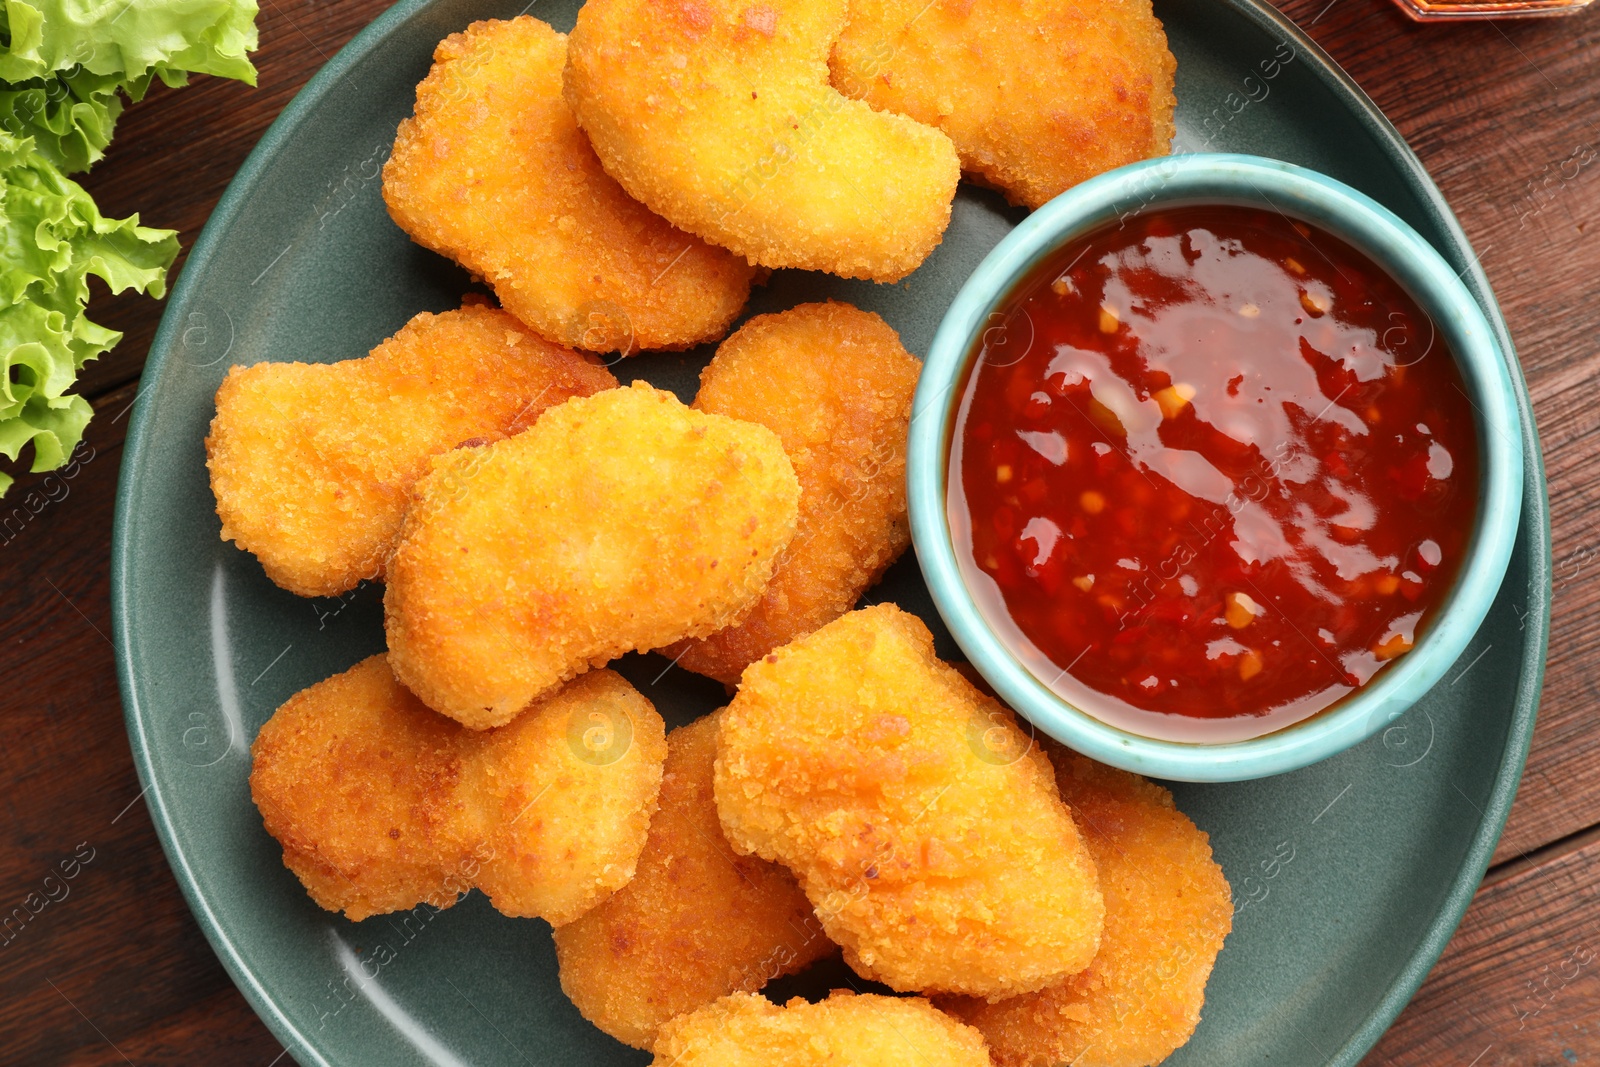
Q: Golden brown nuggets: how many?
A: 11